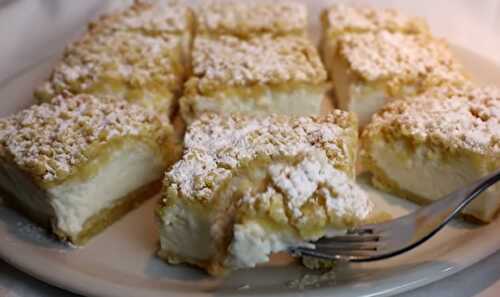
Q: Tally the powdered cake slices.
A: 9